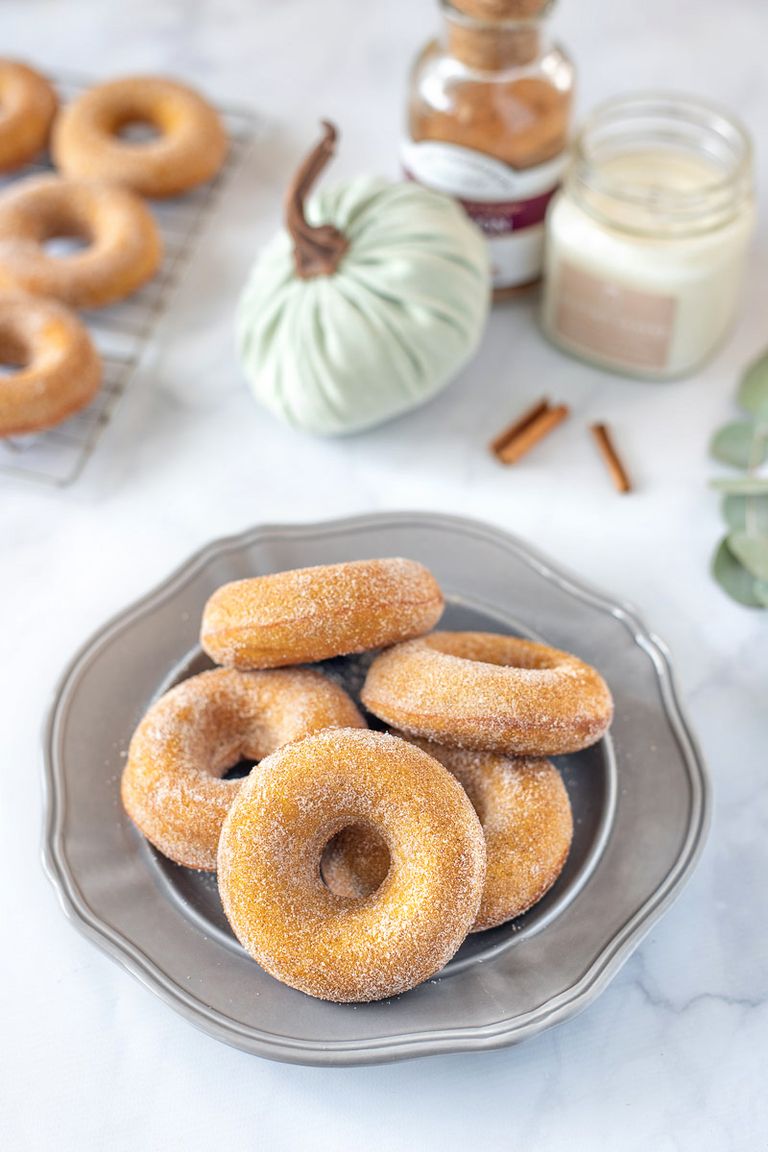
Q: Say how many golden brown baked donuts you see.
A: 9